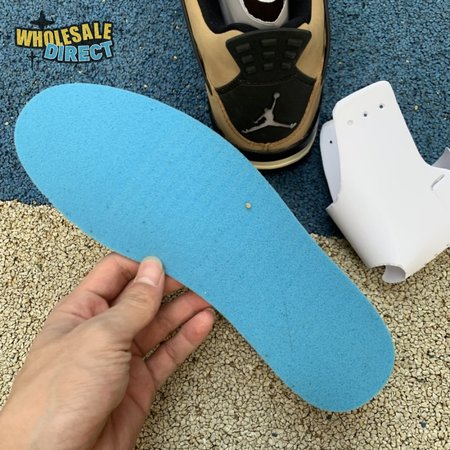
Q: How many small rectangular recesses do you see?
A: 9